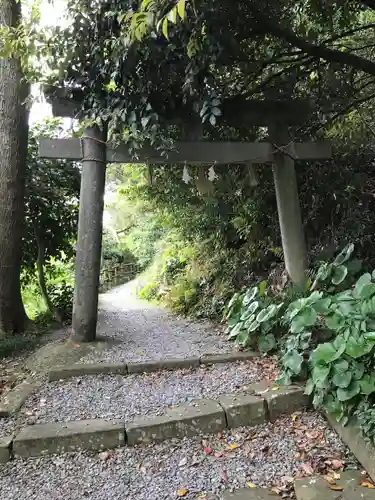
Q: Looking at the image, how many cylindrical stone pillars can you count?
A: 2